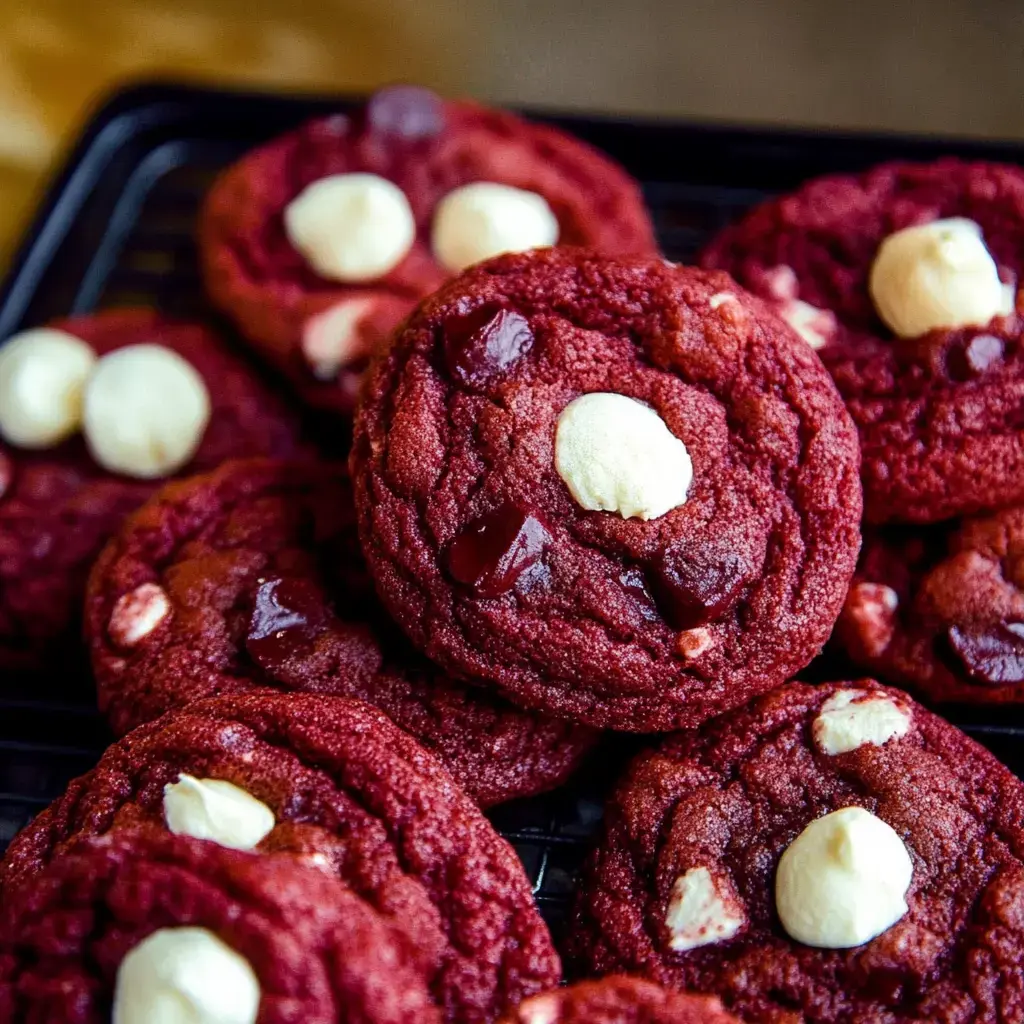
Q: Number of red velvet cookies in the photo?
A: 10